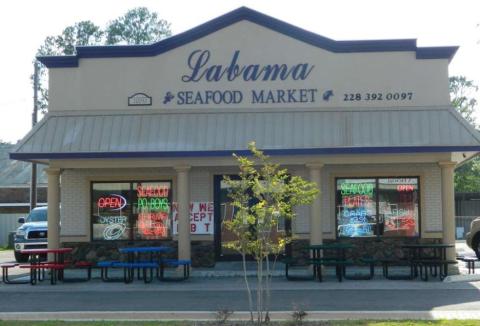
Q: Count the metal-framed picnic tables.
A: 4